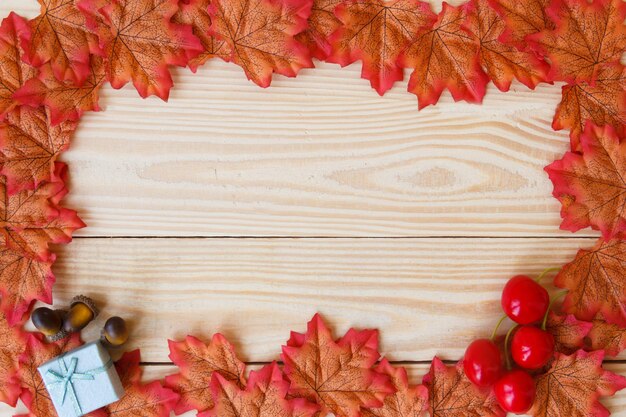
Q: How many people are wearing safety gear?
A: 0